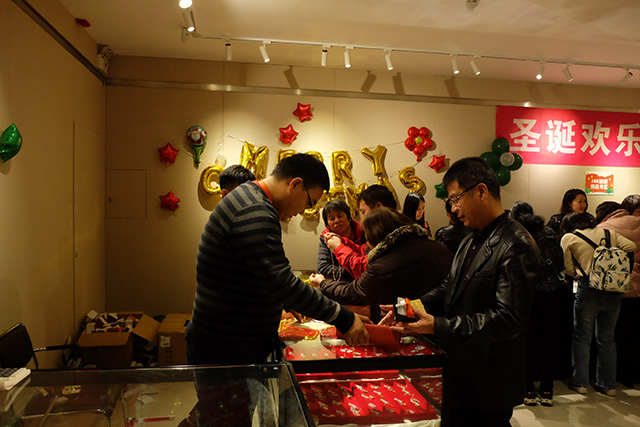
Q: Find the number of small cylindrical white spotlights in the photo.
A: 12